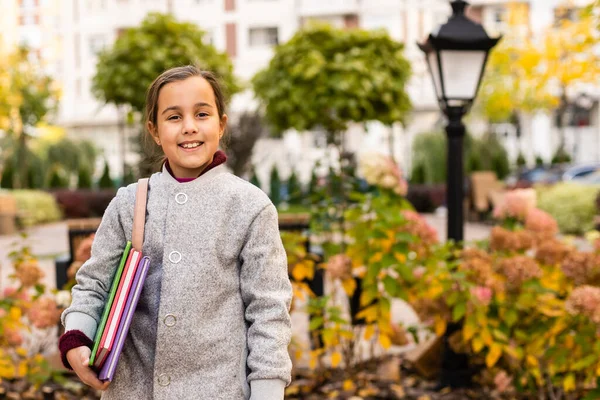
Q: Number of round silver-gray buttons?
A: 4